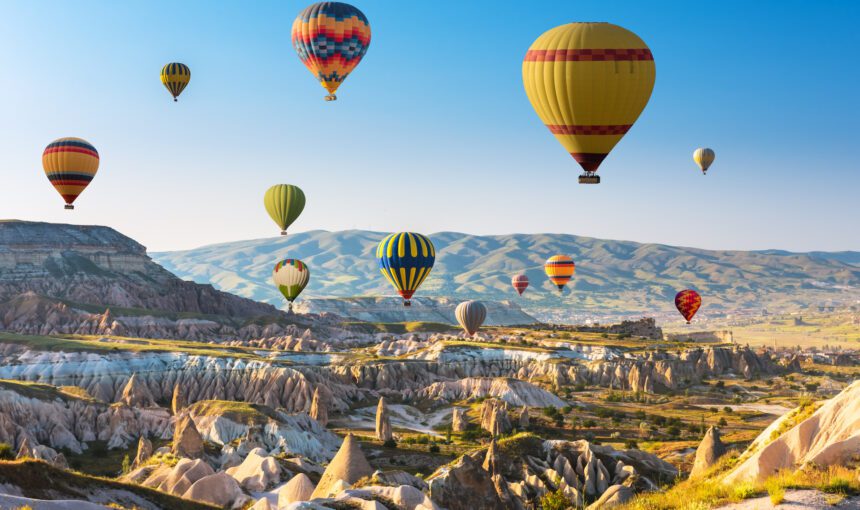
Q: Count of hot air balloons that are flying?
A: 12